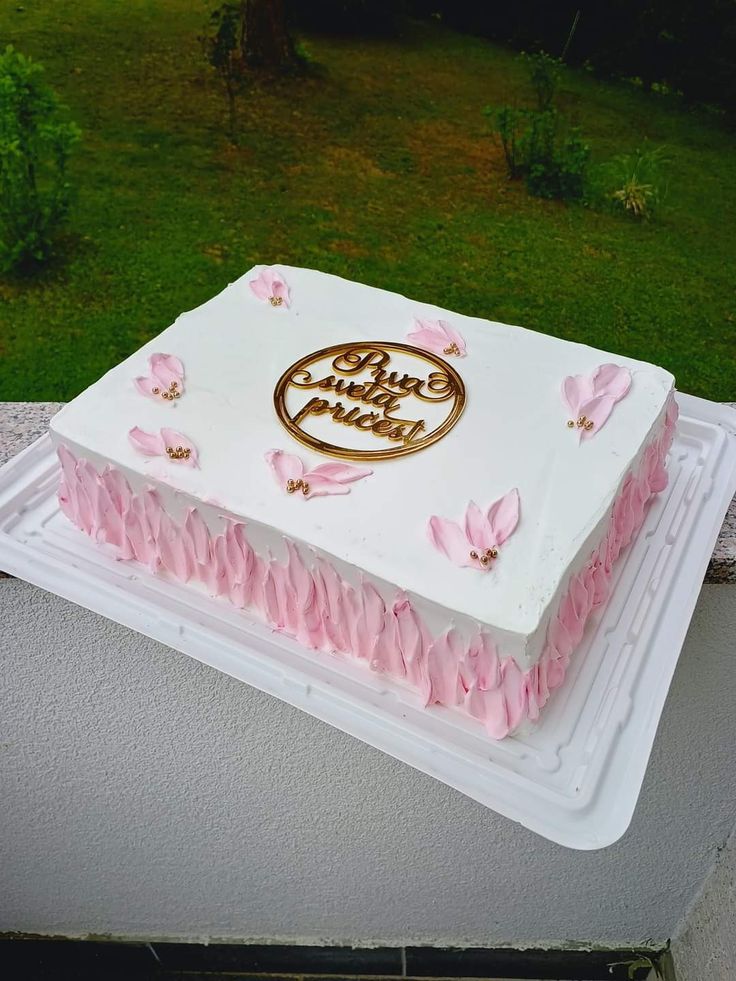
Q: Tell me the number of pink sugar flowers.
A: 7